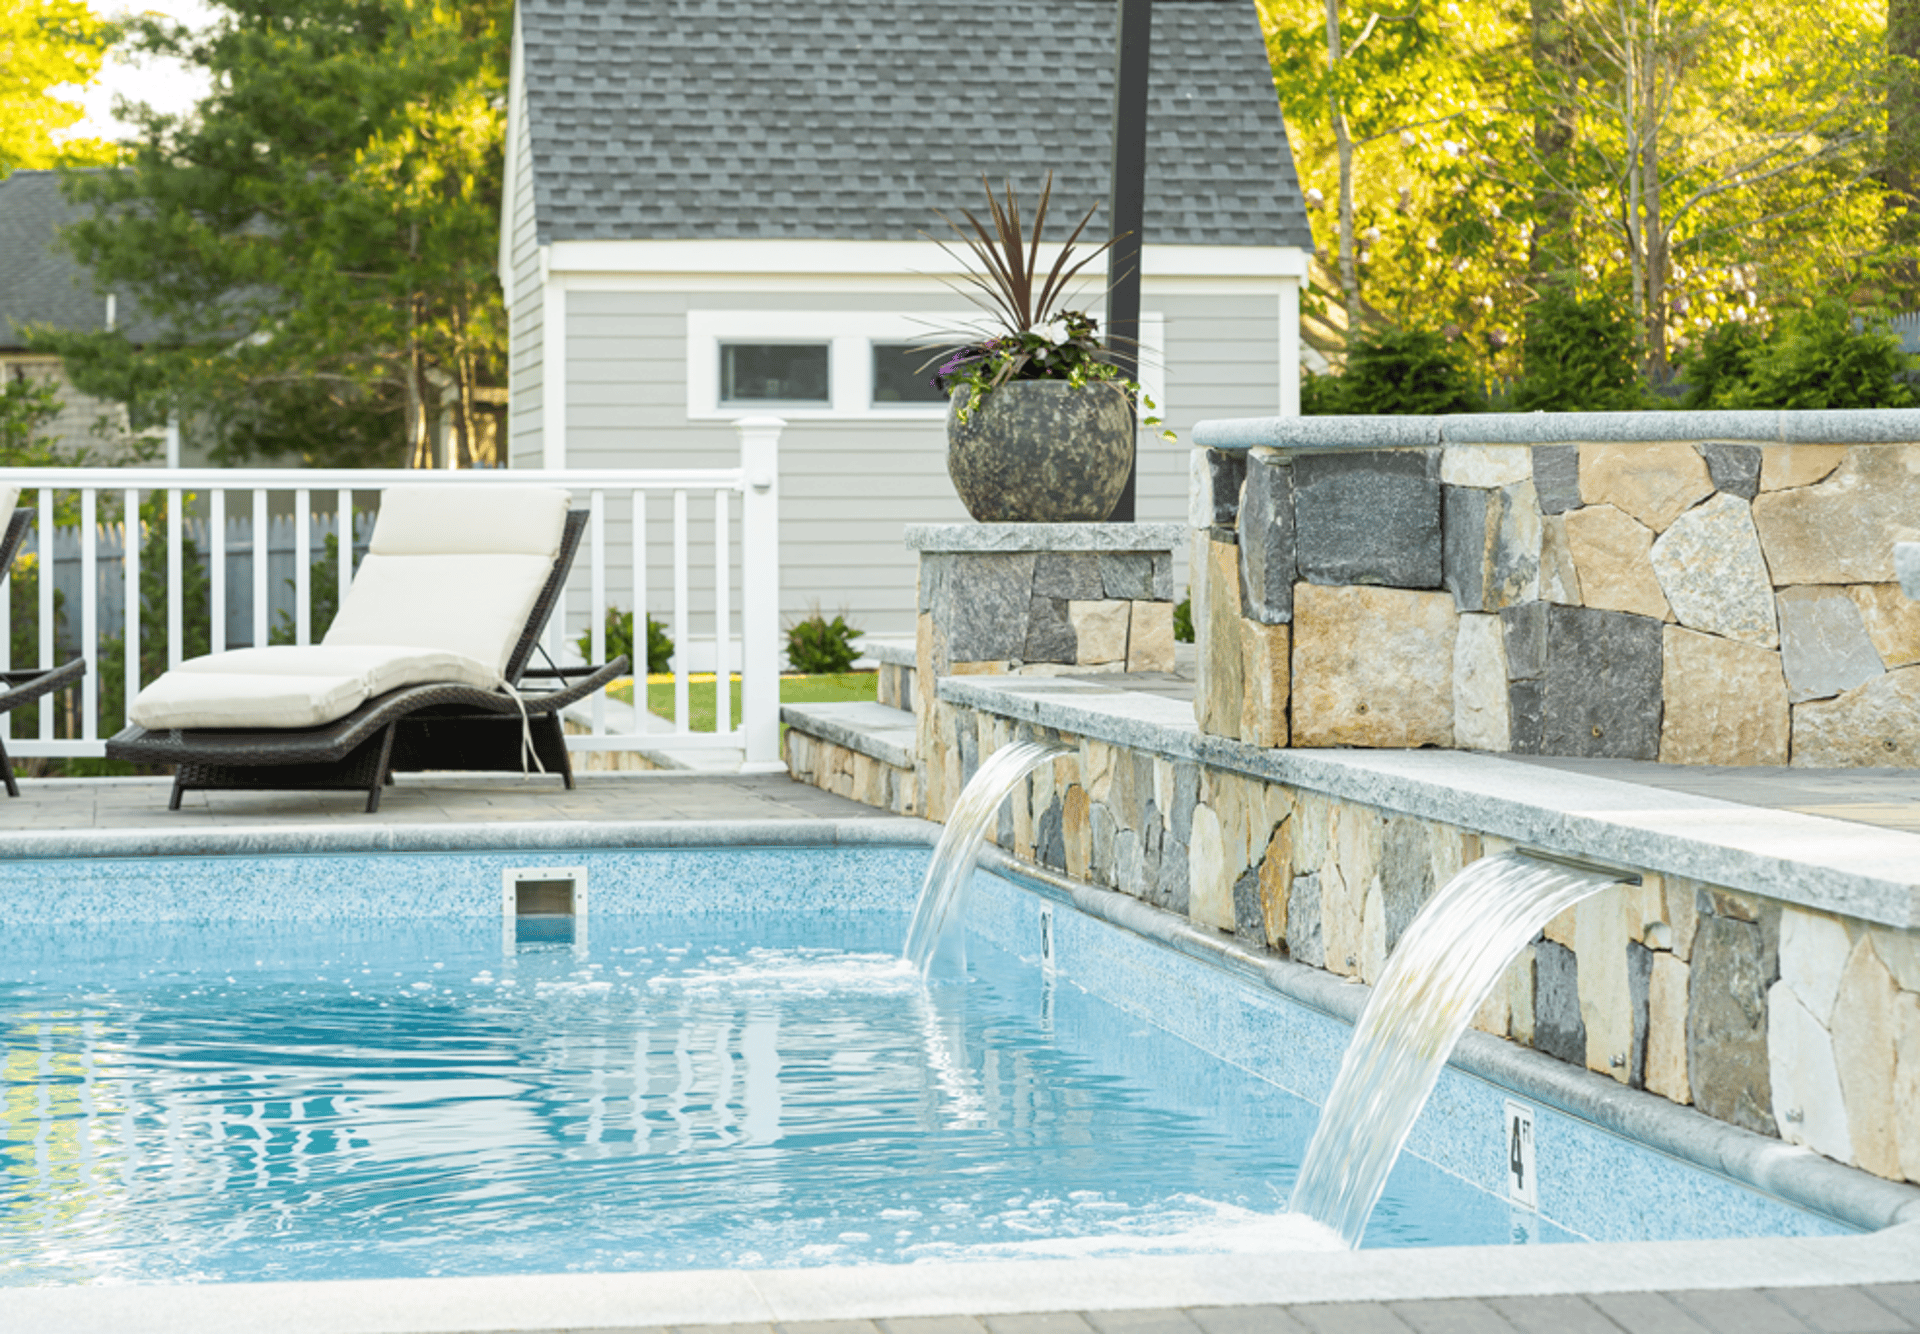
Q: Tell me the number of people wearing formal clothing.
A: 0